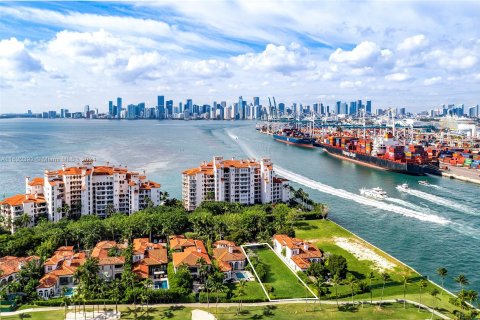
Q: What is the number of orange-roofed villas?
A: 7